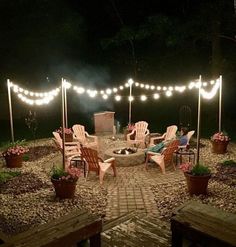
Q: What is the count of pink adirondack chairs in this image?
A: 7